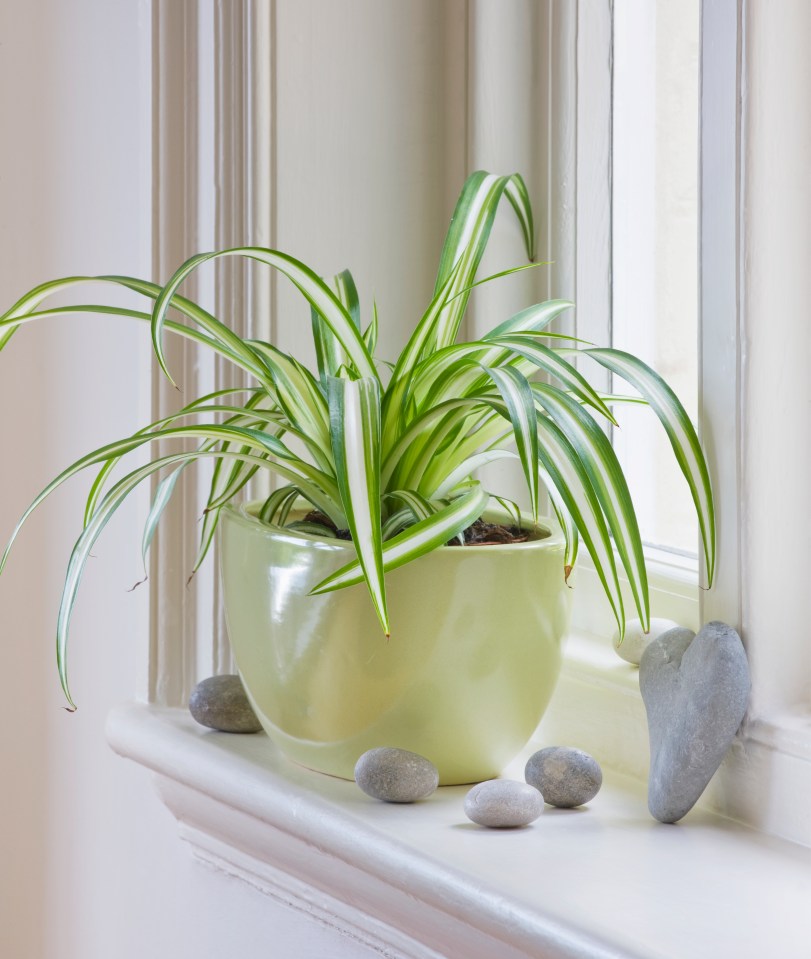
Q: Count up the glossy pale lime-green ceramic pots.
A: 1